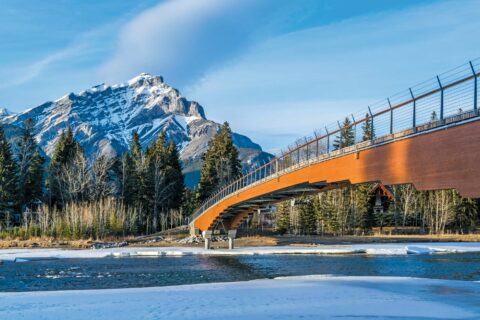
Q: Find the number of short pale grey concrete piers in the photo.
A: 2